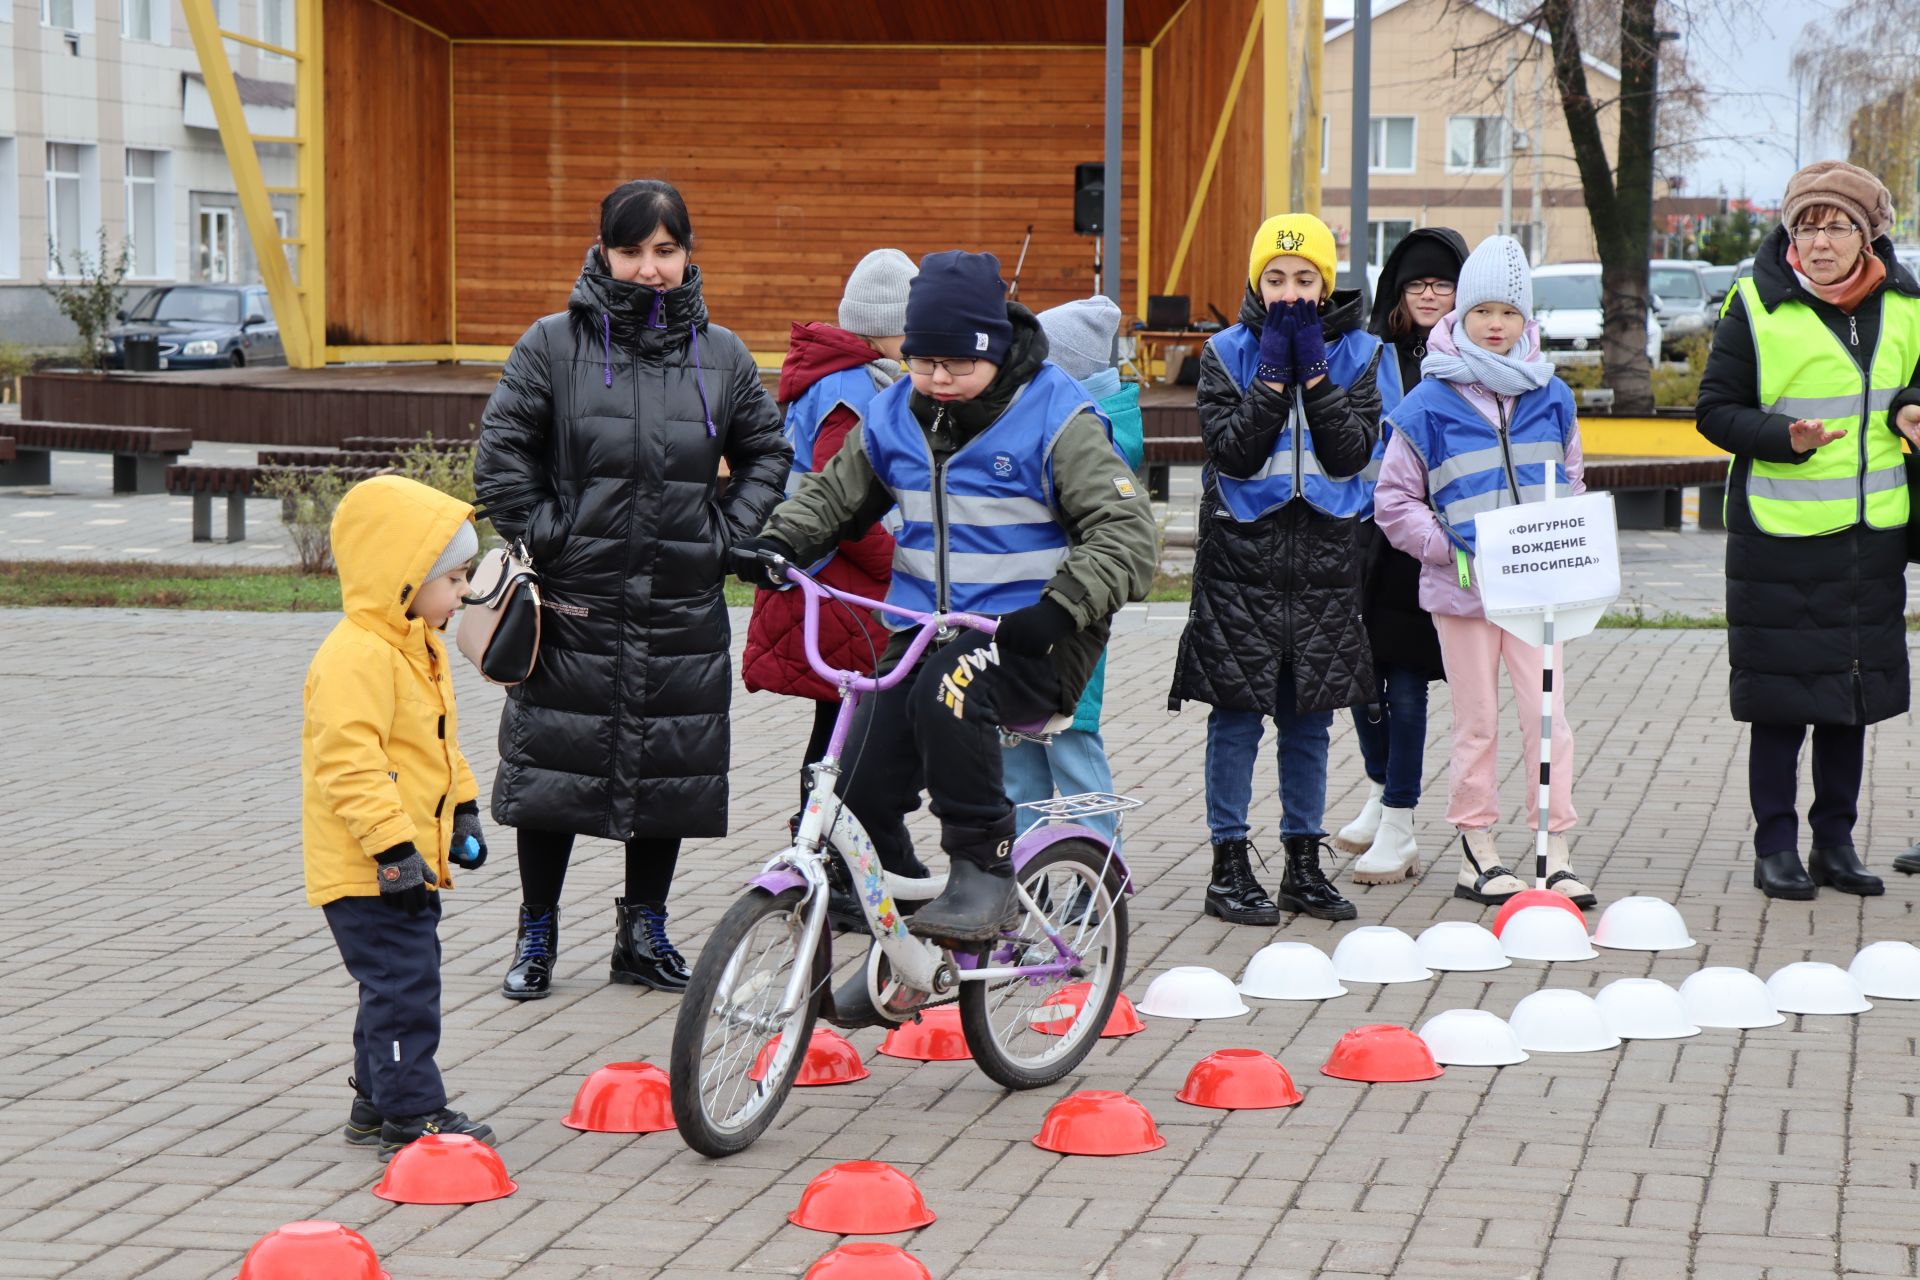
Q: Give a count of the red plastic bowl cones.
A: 11